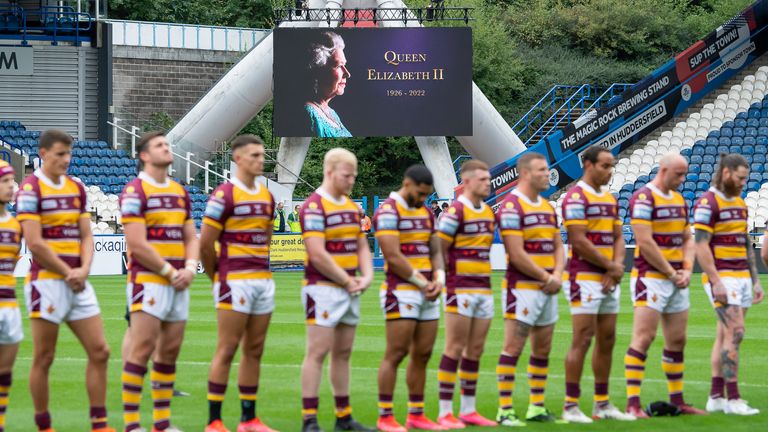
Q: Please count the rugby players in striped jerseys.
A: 11